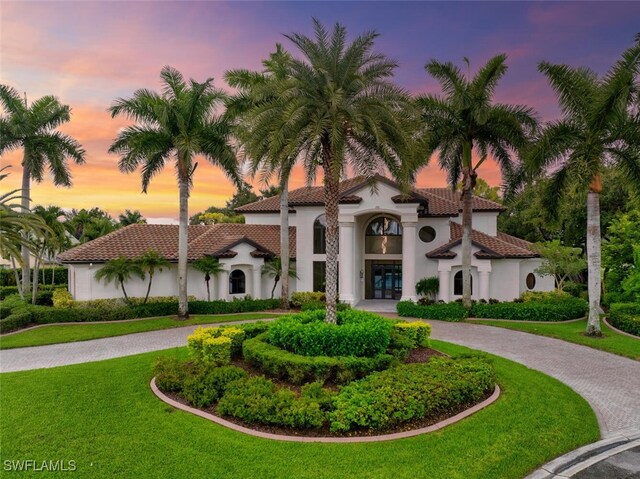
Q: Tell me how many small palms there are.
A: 4